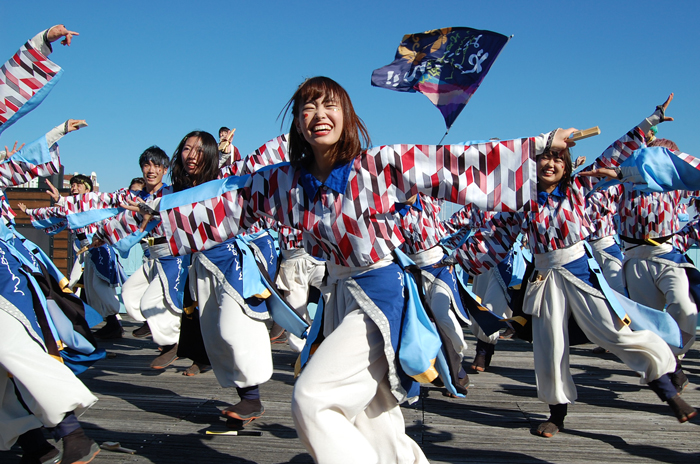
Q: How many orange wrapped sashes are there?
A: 0